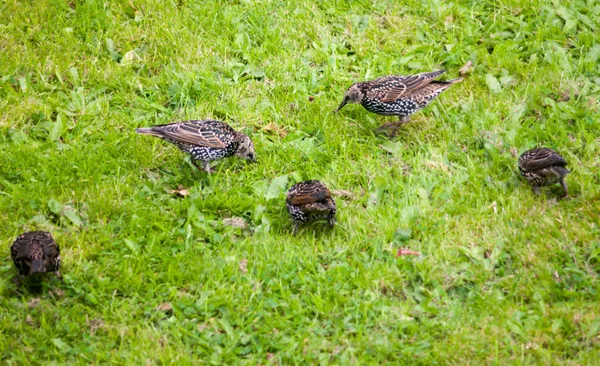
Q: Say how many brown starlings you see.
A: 5